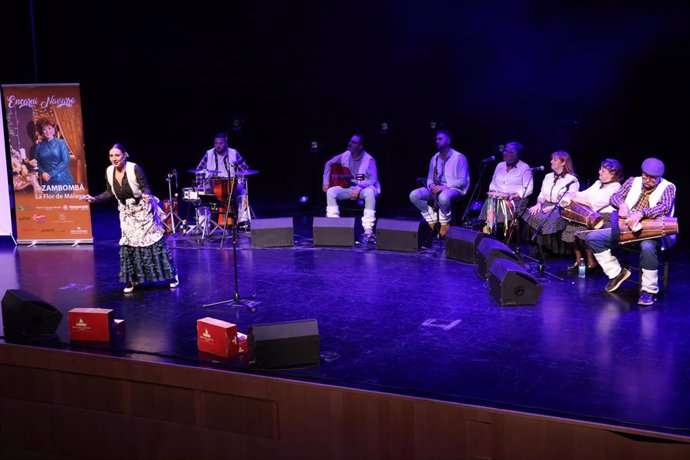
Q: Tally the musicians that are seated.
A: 7